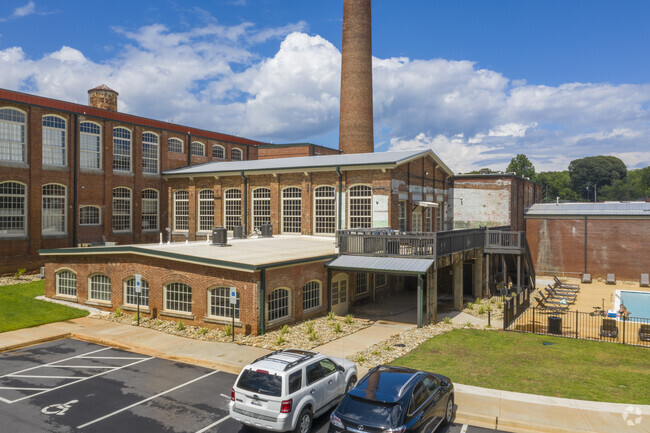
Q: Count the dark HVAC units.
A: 3